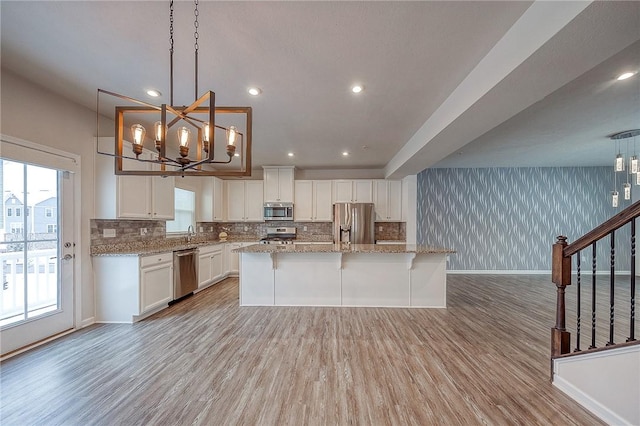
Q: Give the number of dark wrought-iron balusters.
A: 4